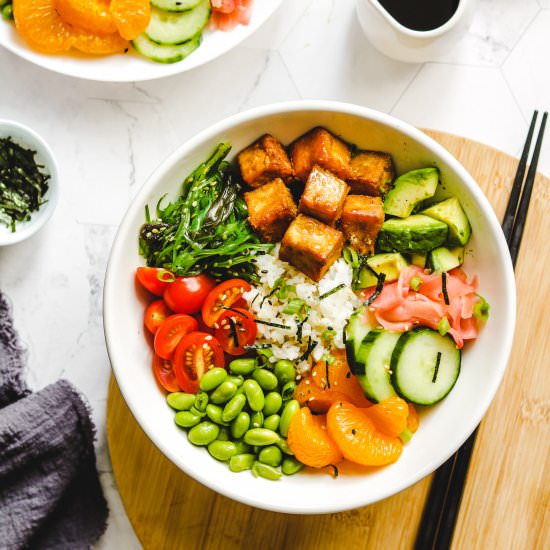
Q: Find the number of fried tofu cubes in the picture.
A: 7